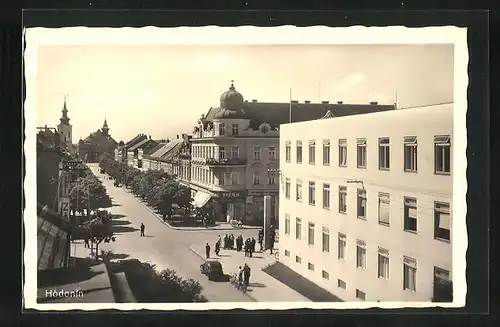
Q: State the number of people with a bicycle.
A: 2